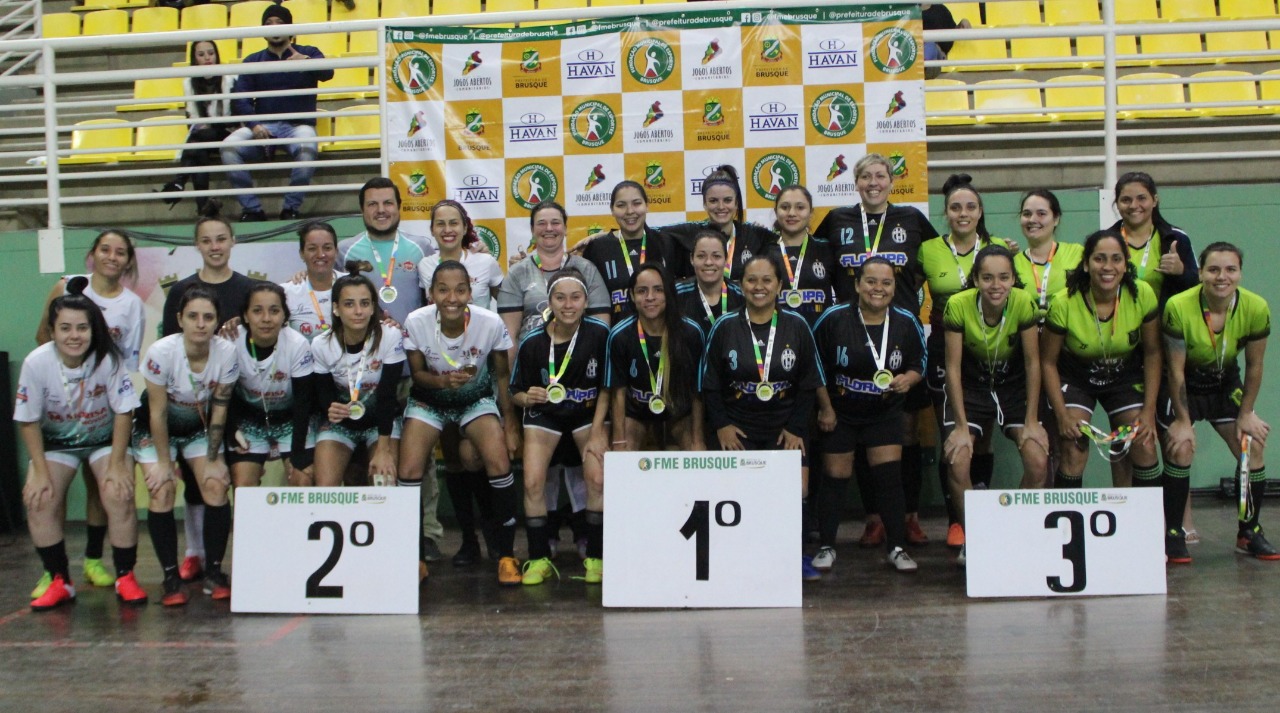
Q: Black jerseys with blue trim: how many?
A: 9